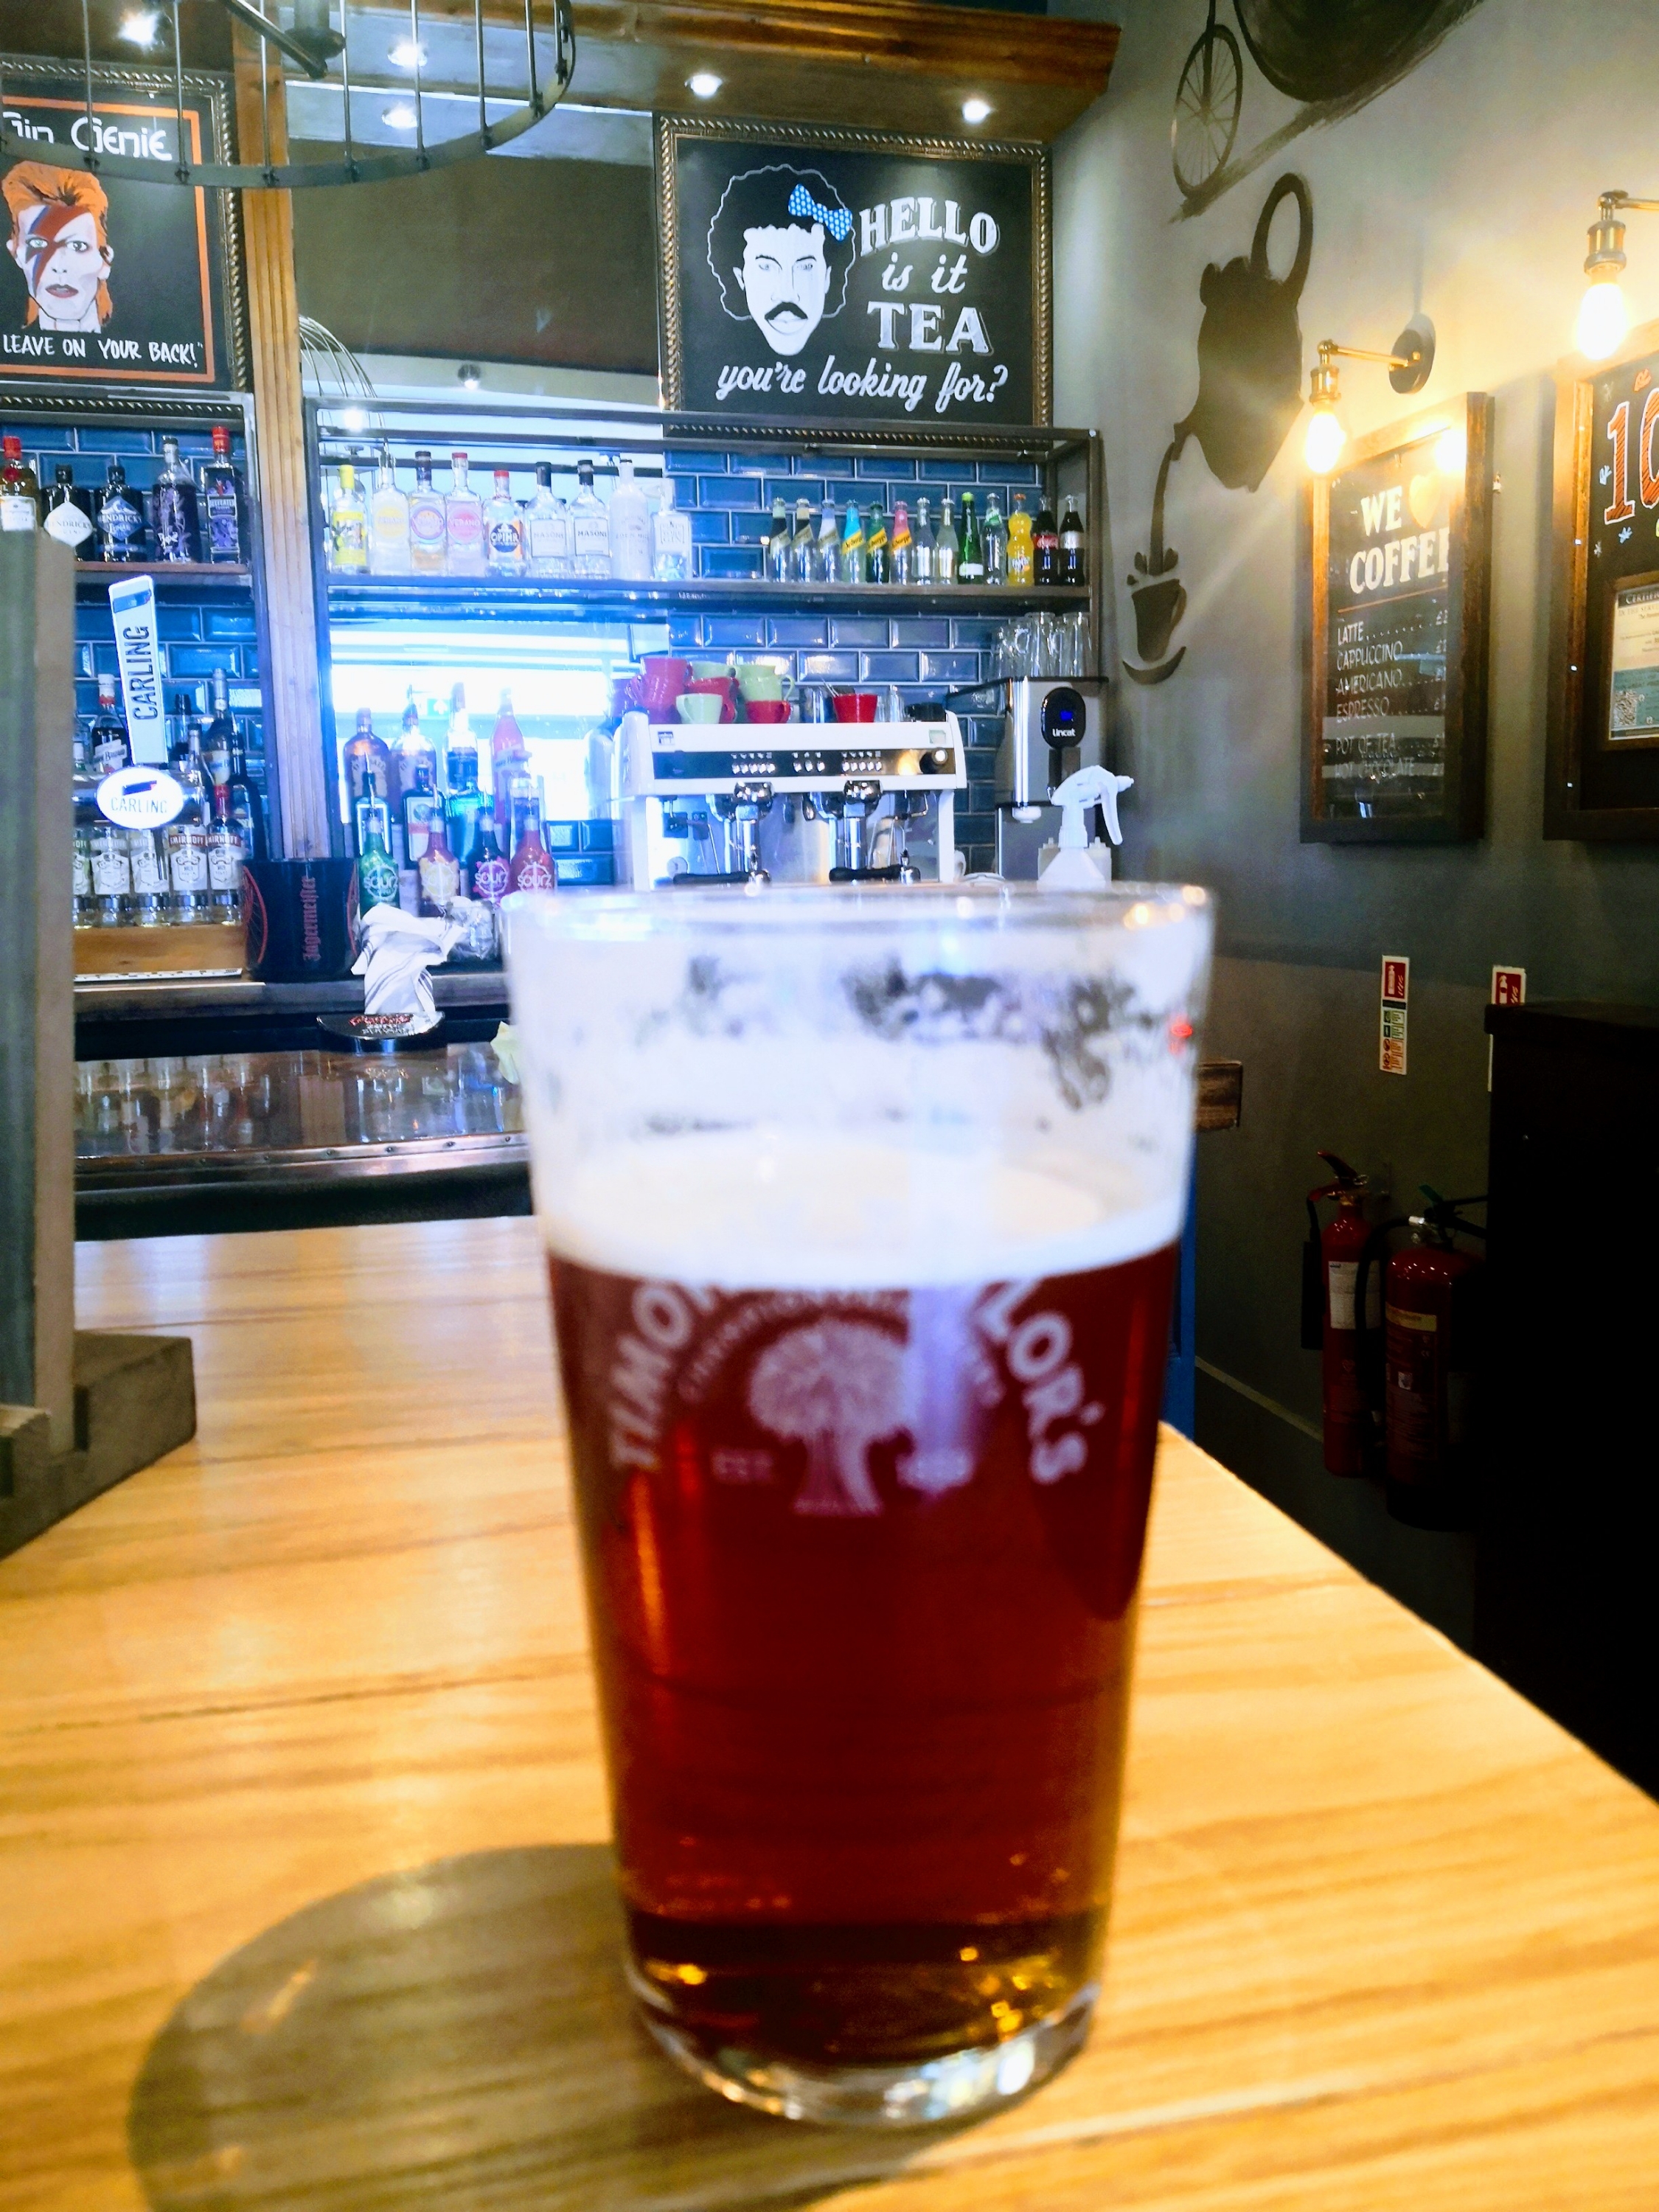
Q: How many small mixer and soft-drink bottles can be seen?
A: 13